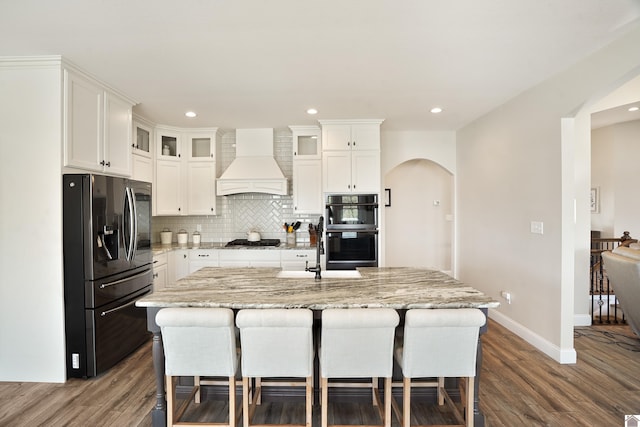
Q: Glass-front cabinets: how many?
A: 4